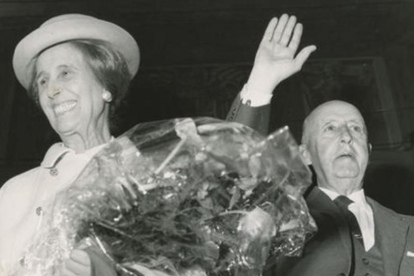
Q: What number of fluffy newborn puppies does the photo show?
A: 0